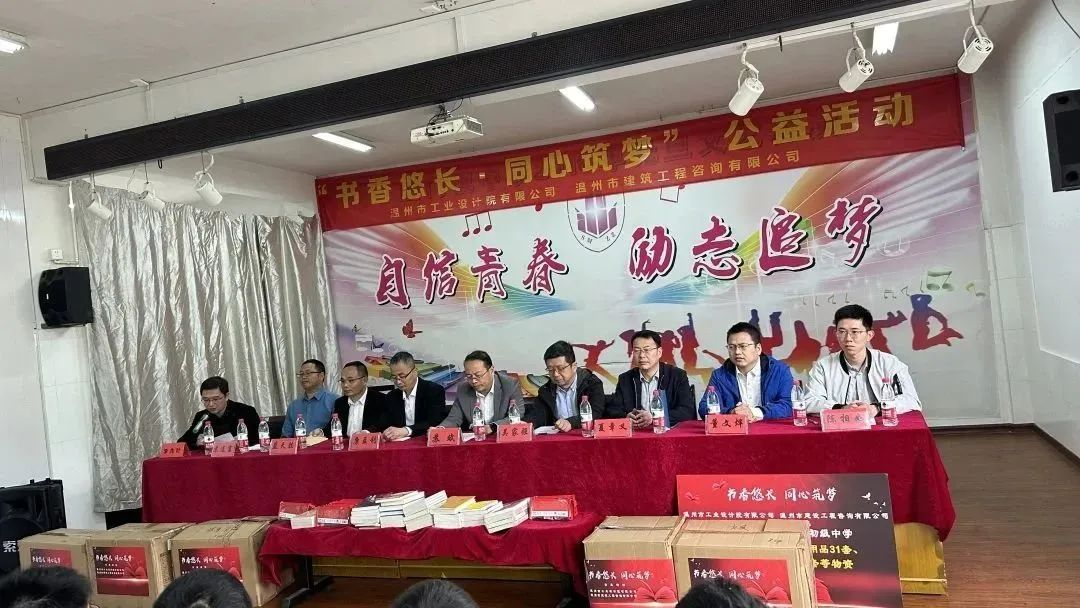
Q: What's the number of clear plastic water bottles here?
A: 12